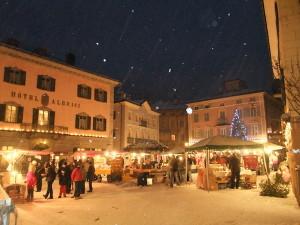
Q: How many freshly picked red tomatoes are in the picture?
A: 0